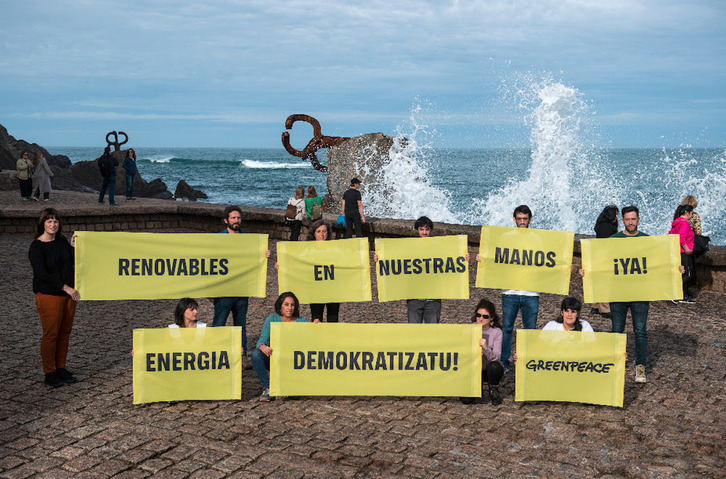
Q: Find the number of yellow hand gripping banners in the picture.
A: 8